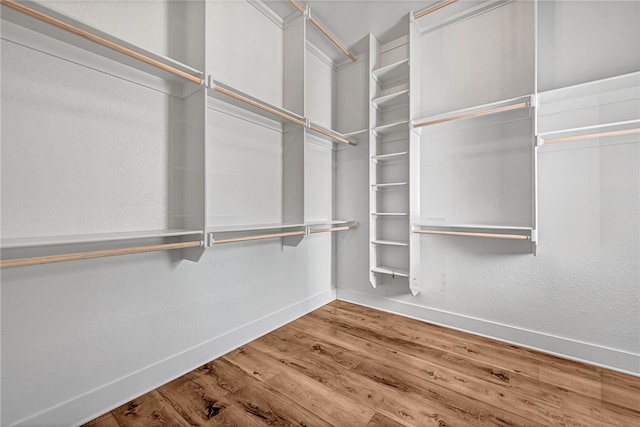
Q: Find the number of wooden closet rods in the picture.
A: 12